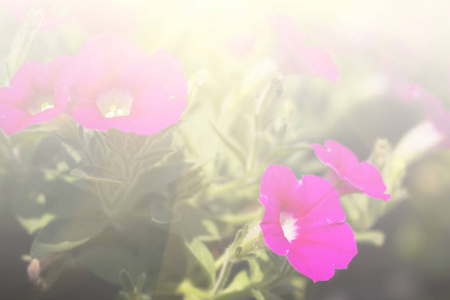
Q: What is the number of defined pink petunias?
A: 4